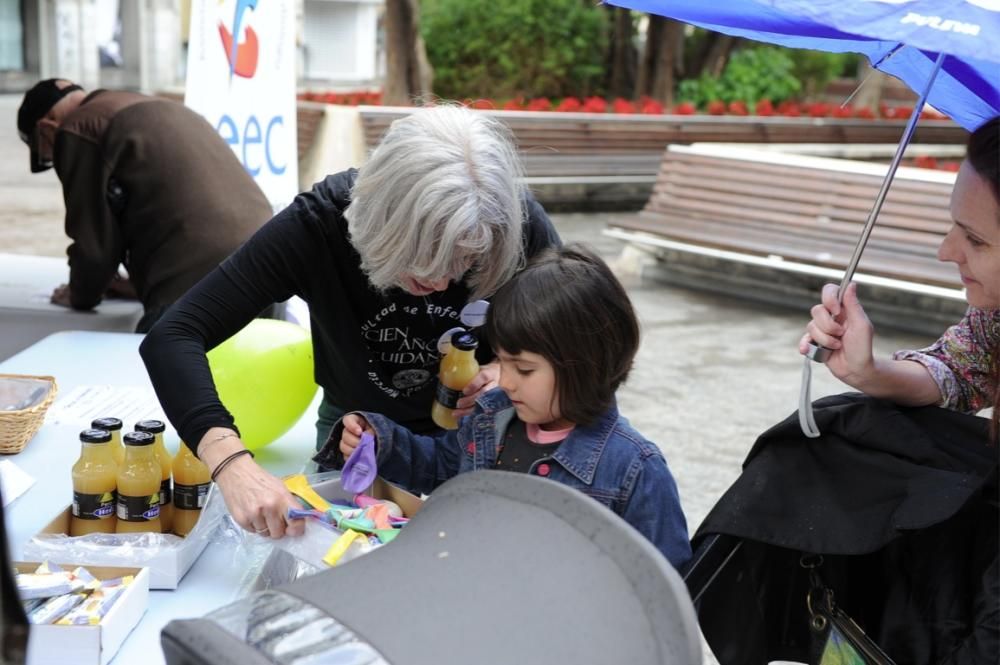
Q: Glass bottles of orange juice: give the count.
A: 6